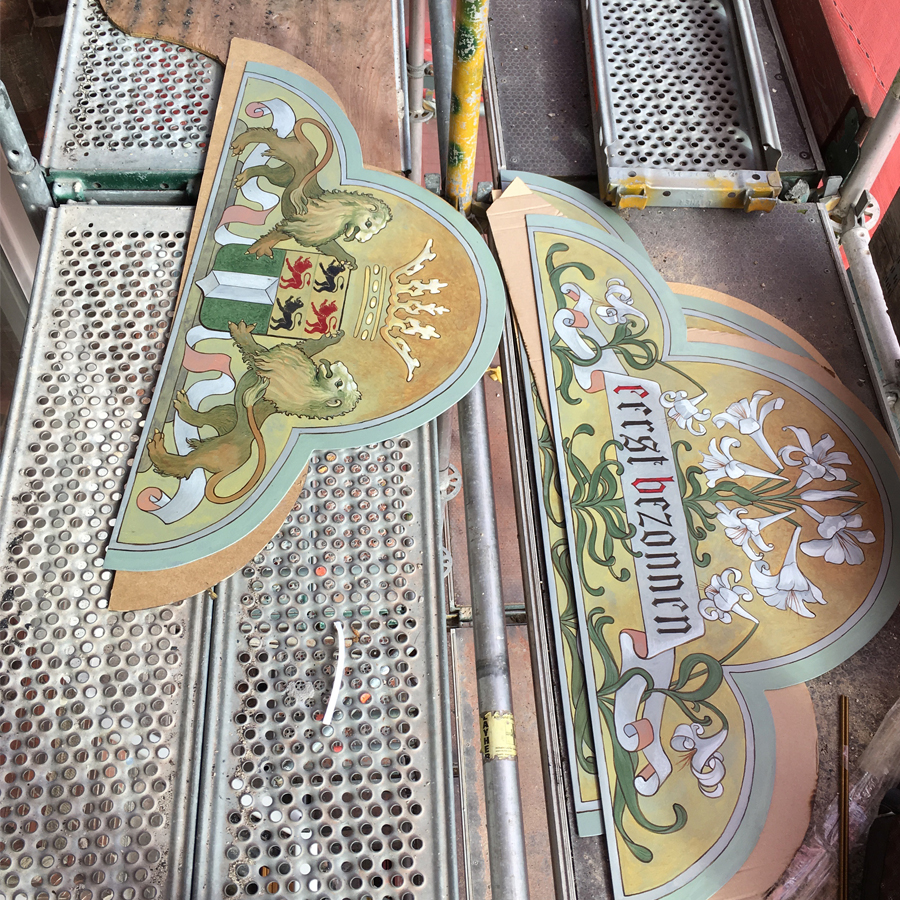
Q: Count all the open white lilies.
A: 10